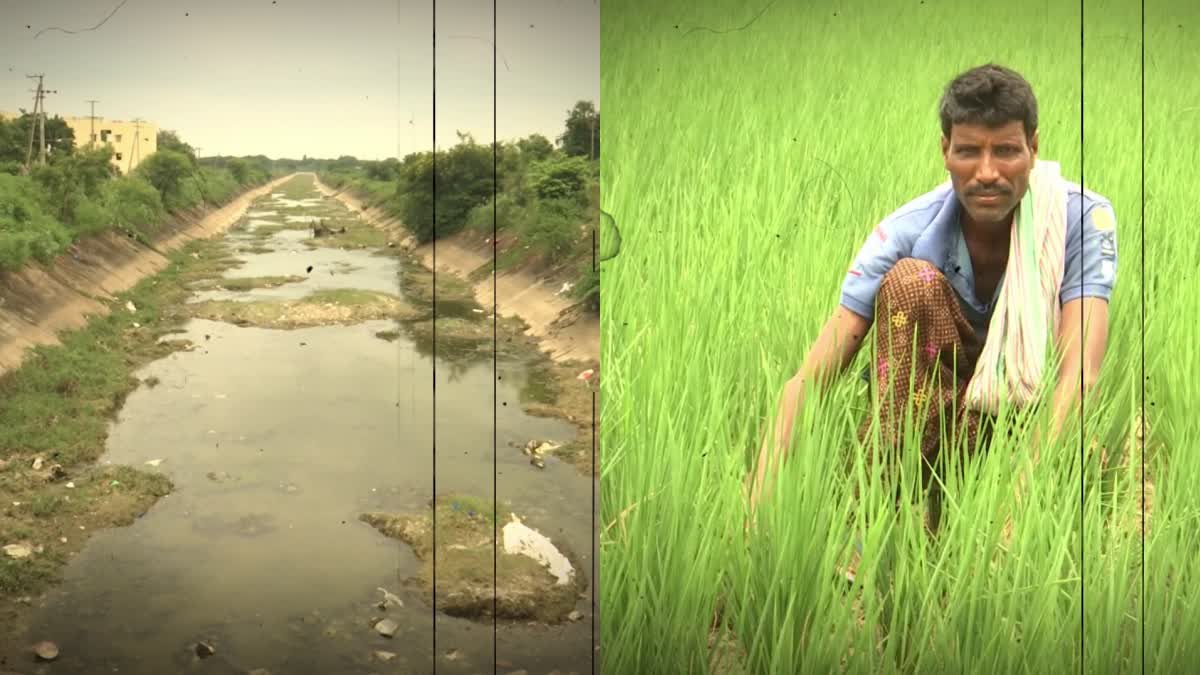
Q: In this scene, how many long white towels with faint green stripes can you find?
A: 1